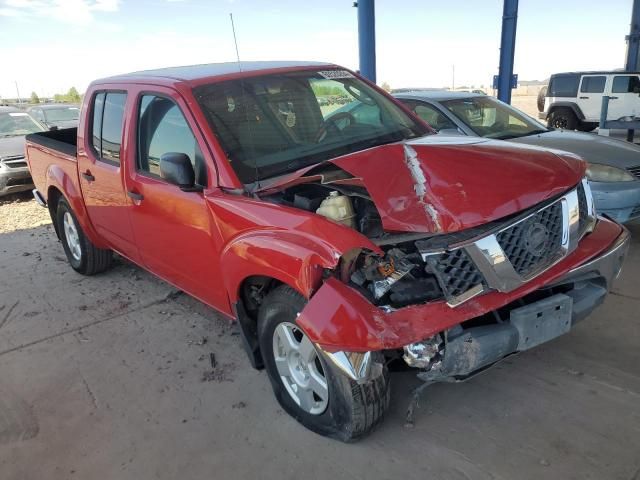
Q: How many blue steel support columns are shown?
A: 3